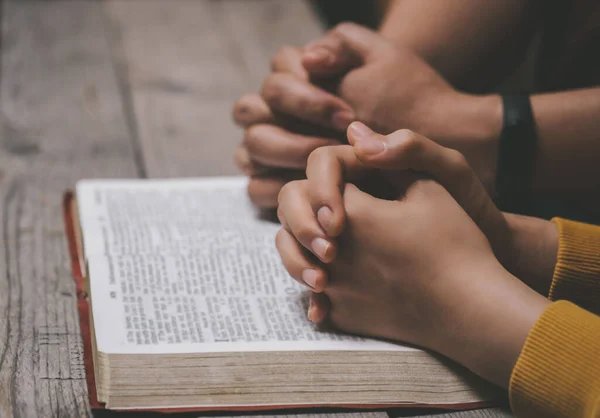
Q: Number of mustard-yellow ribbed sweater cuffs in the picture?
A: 2